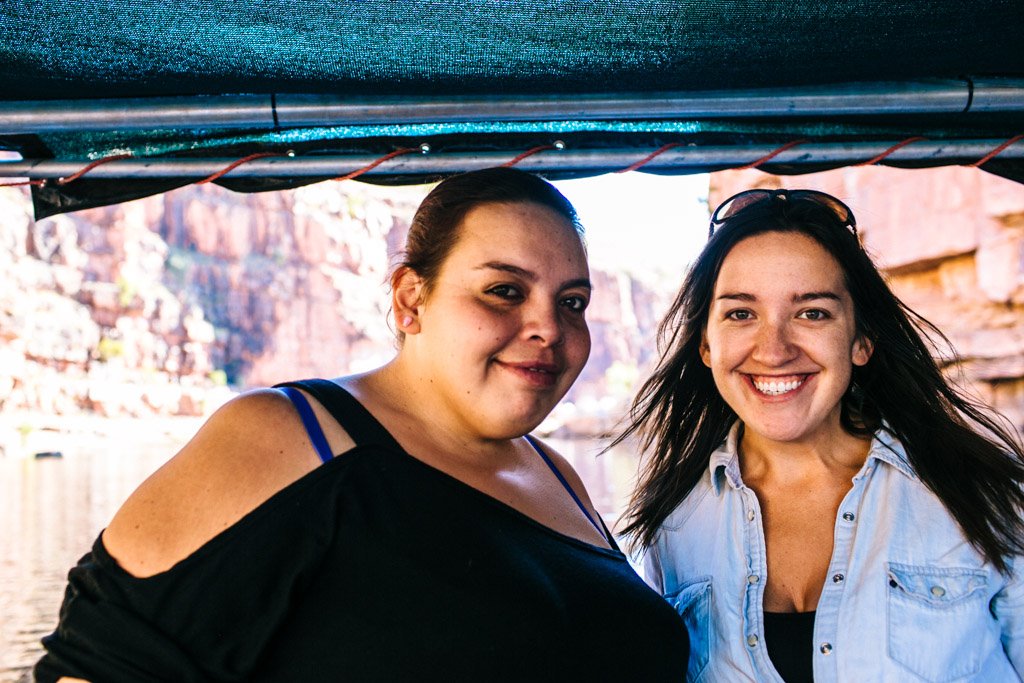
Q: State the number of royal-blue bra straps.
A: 2